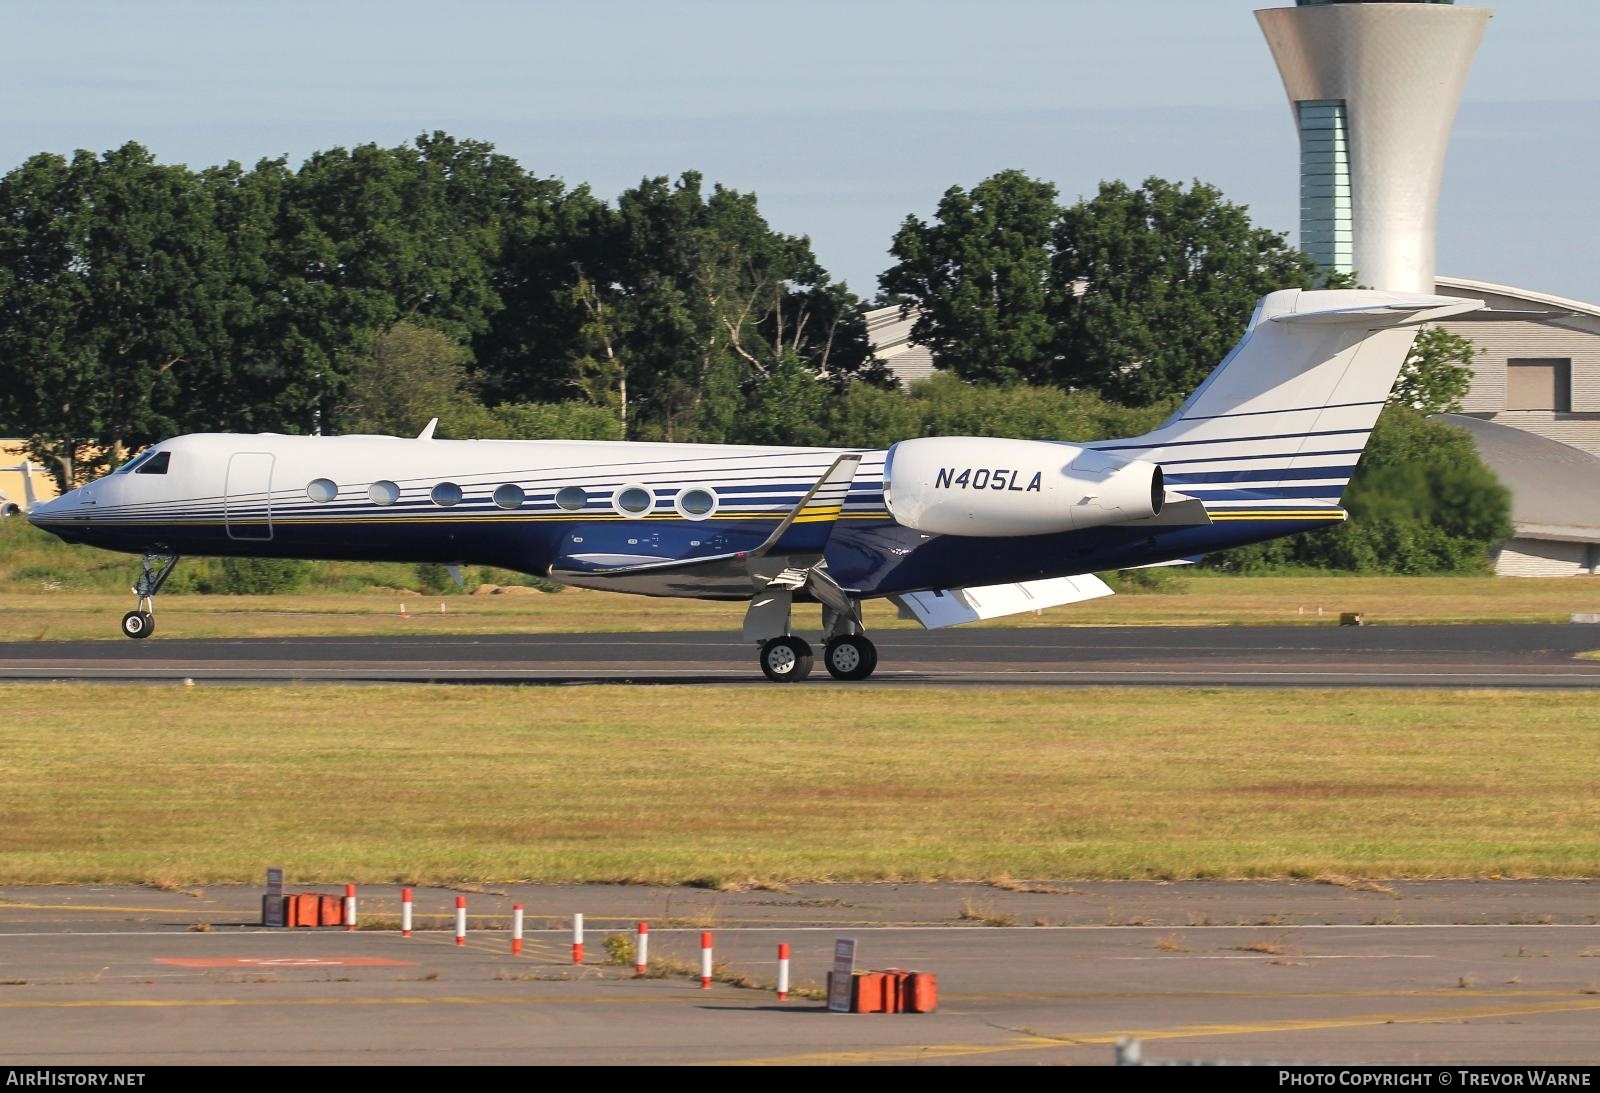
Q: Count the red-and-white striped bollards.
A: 8